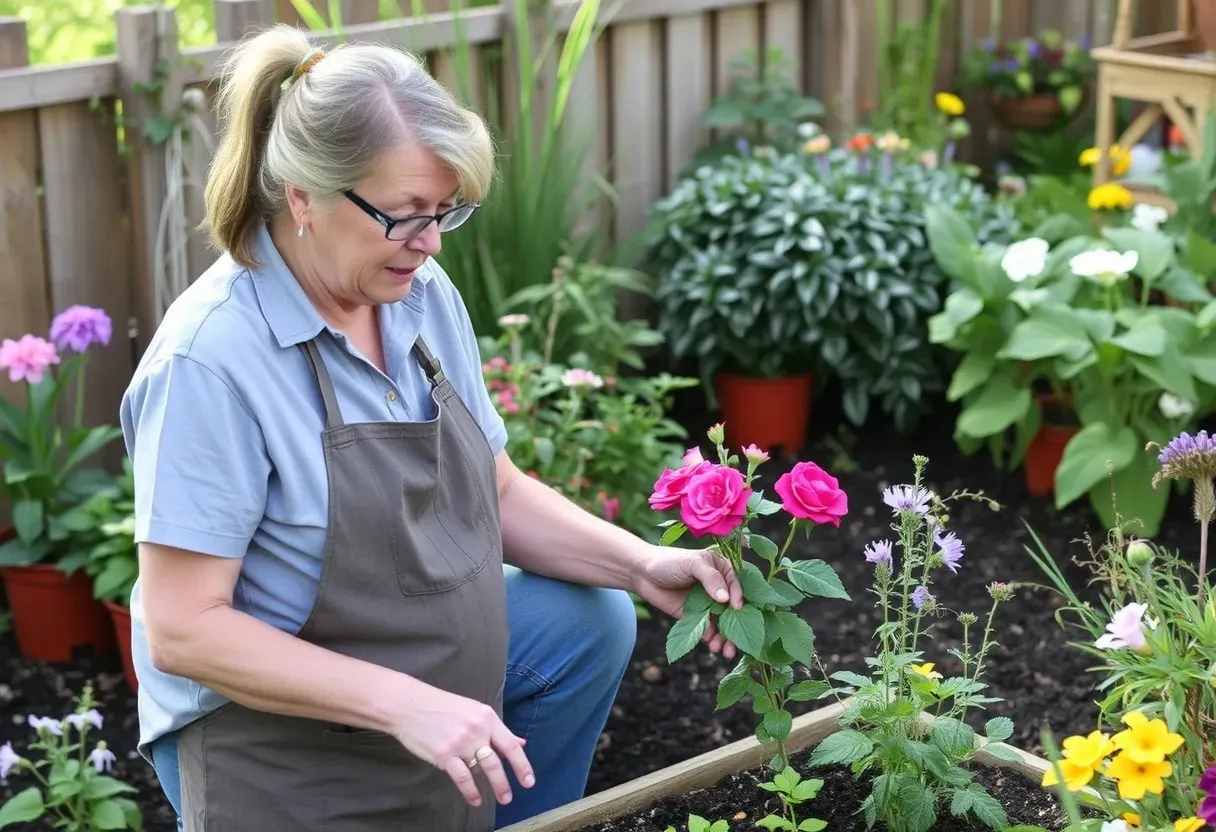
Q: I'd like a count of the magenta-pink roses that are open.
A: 3